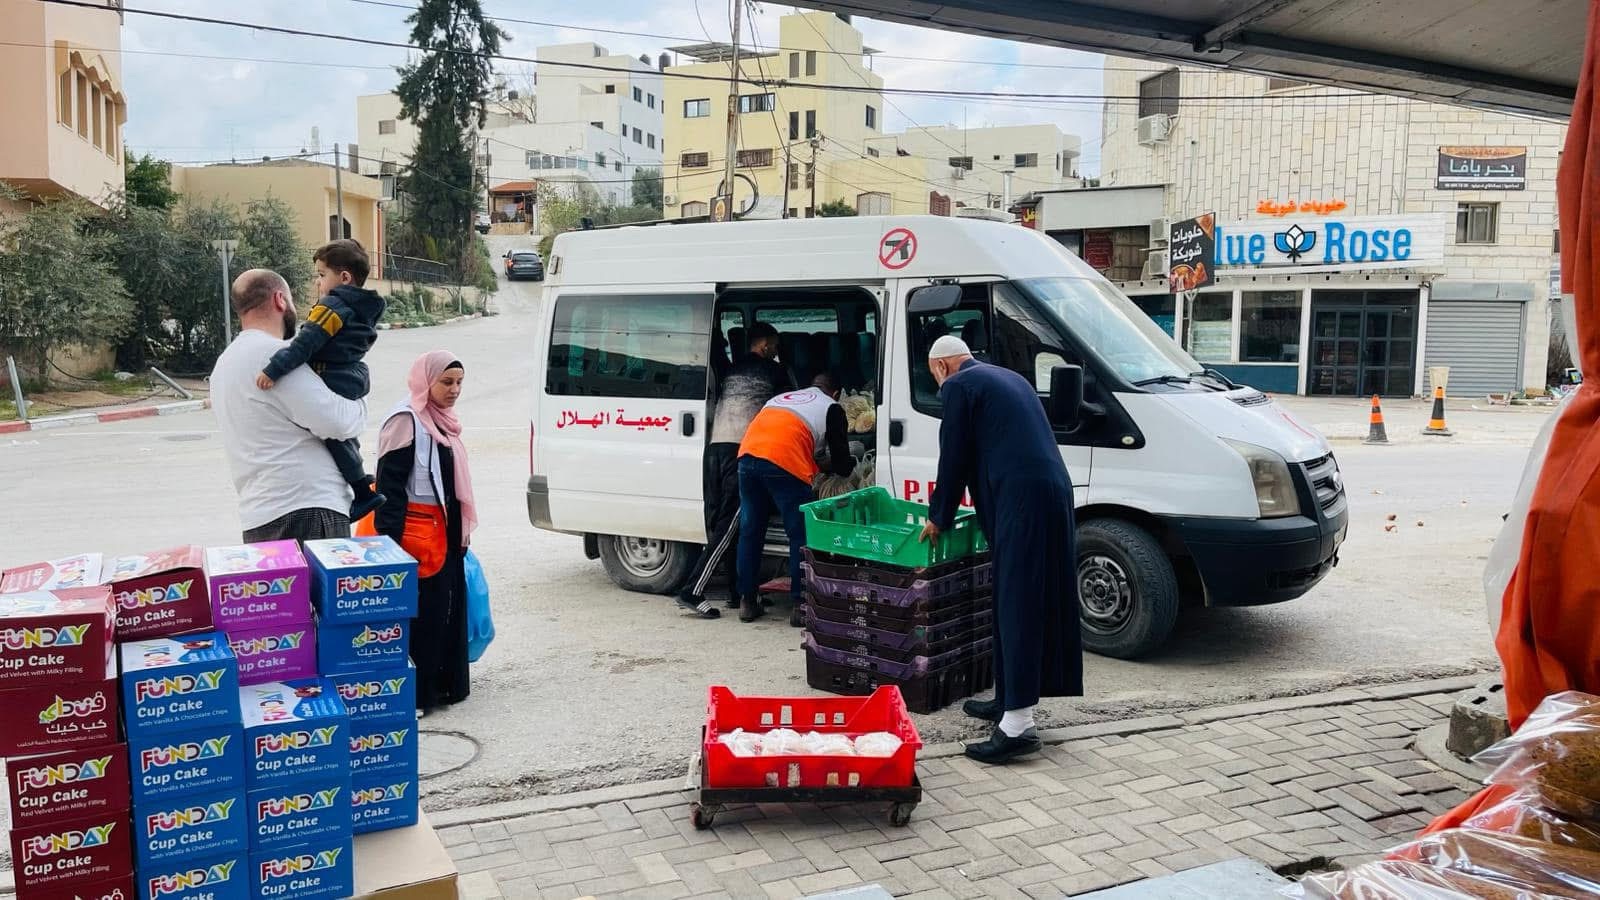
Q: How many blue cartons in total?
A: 12